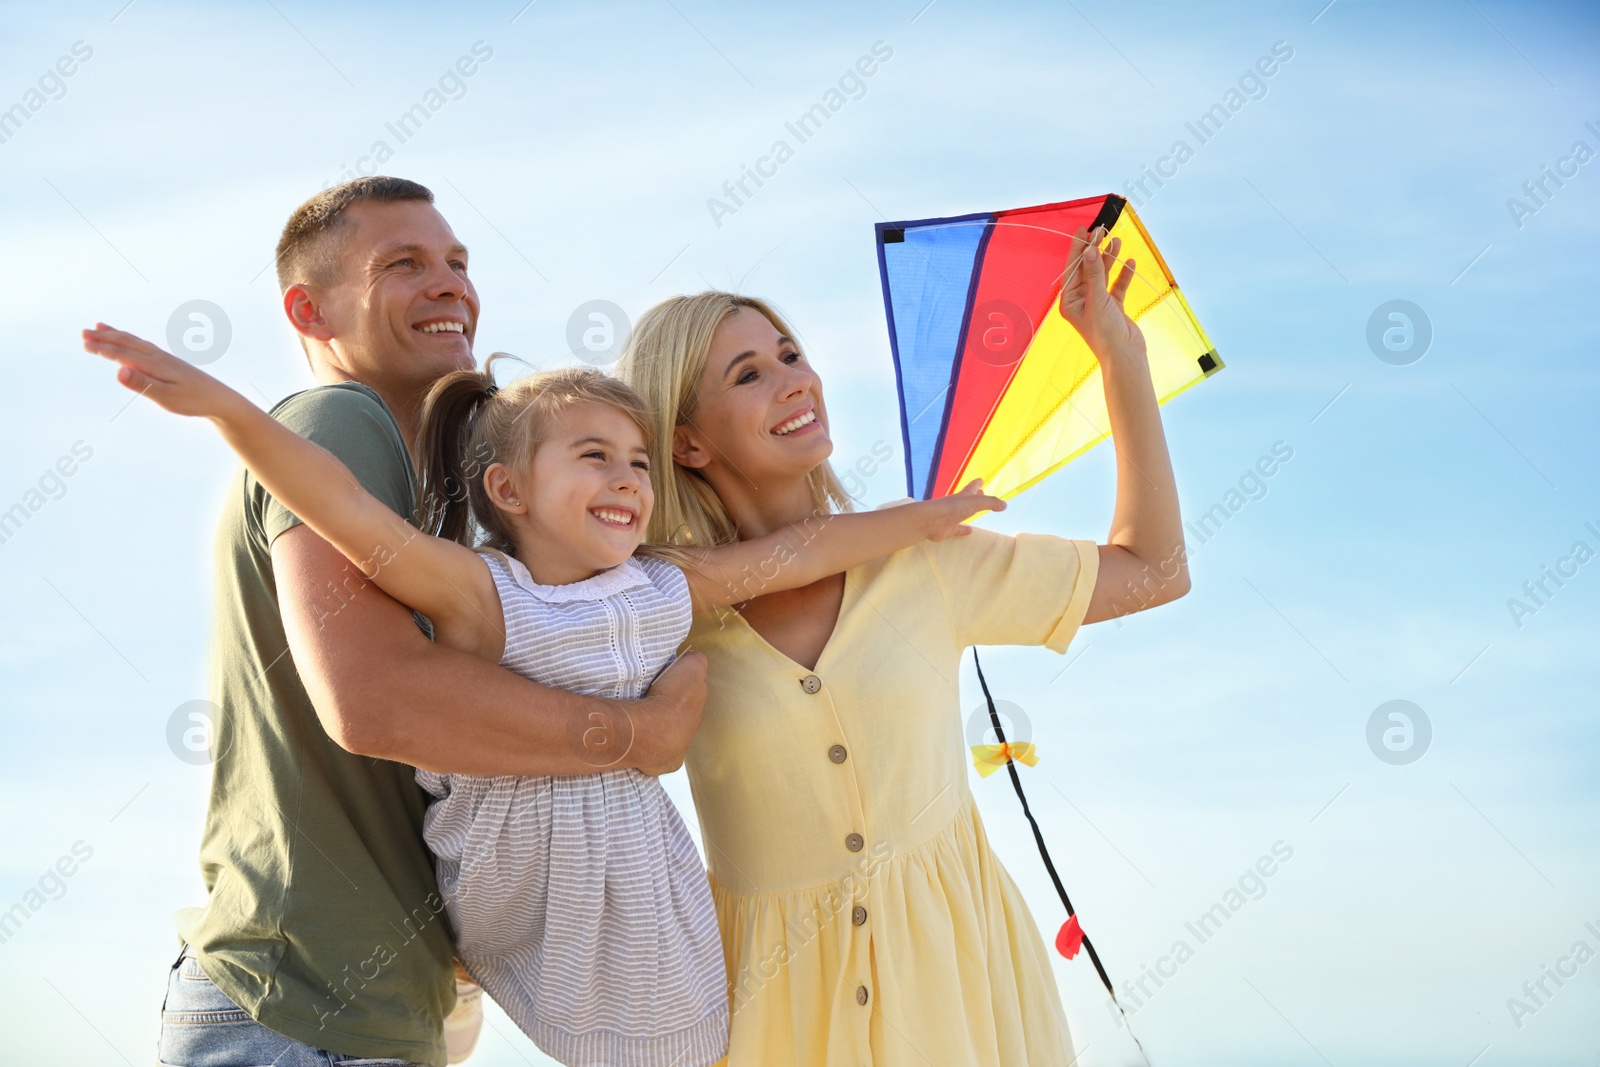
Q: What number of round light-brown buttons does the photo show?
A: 5